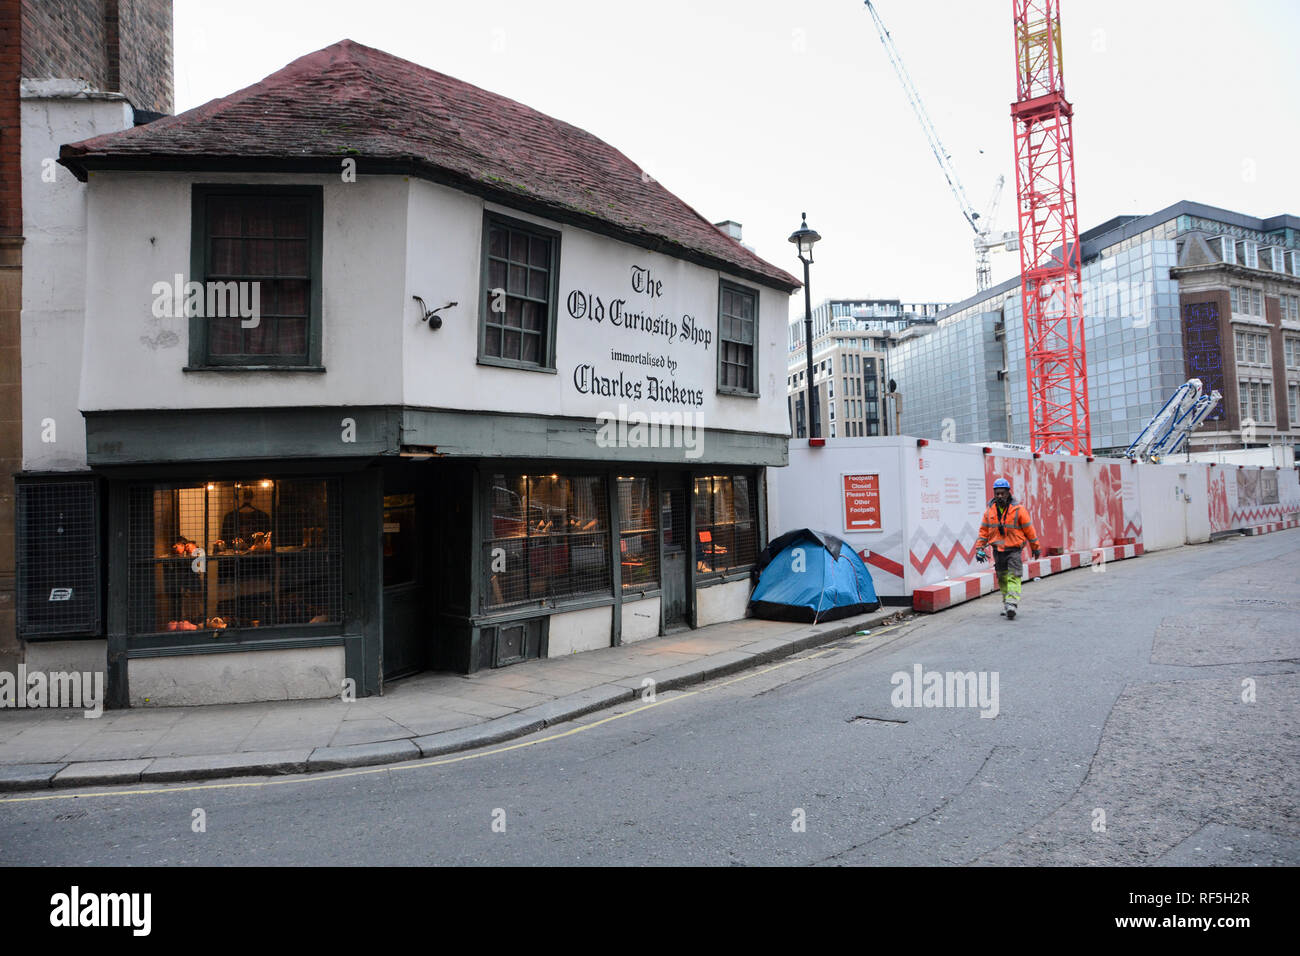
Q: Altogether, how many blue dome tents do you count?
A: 1